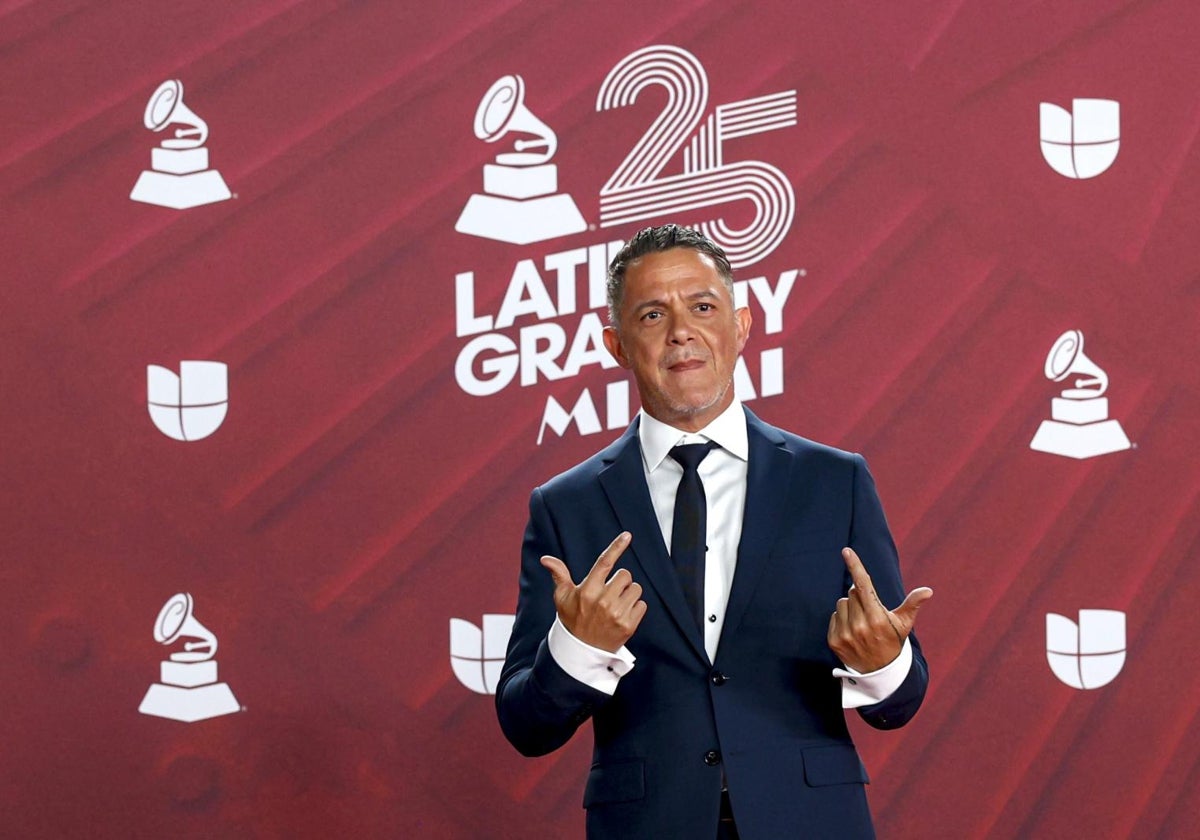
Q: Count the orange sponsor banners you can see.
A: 0